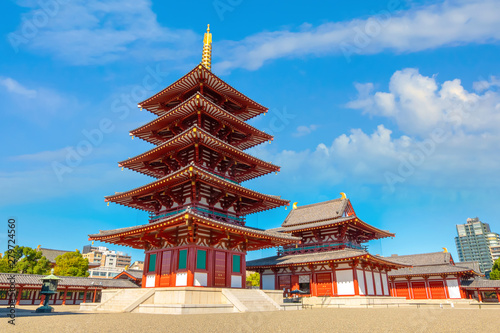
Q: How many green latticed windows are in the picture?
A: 4